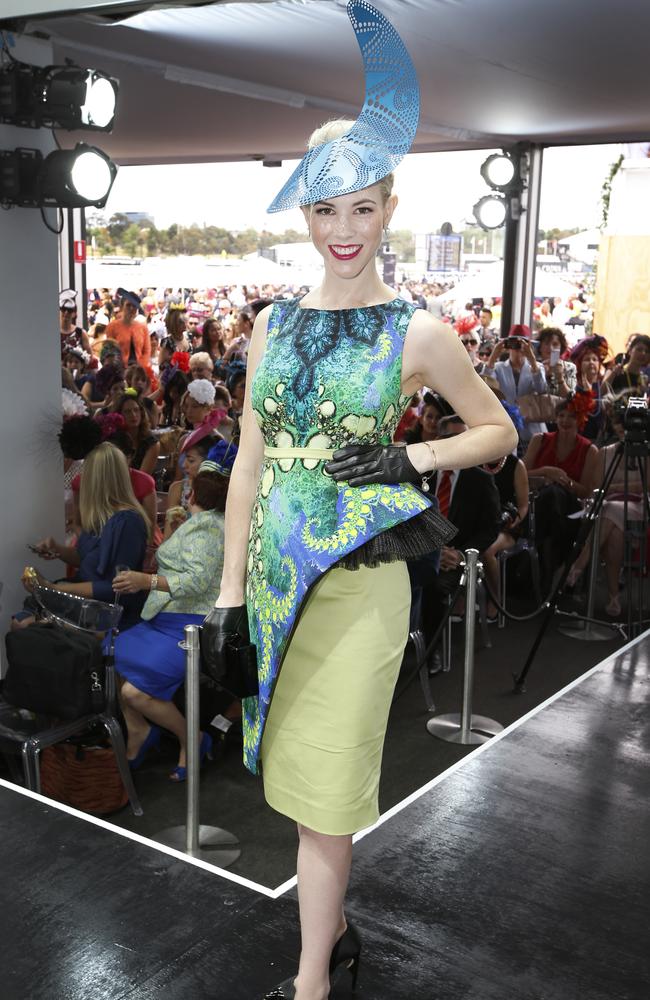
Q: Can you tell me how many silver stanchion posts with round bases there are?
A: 3